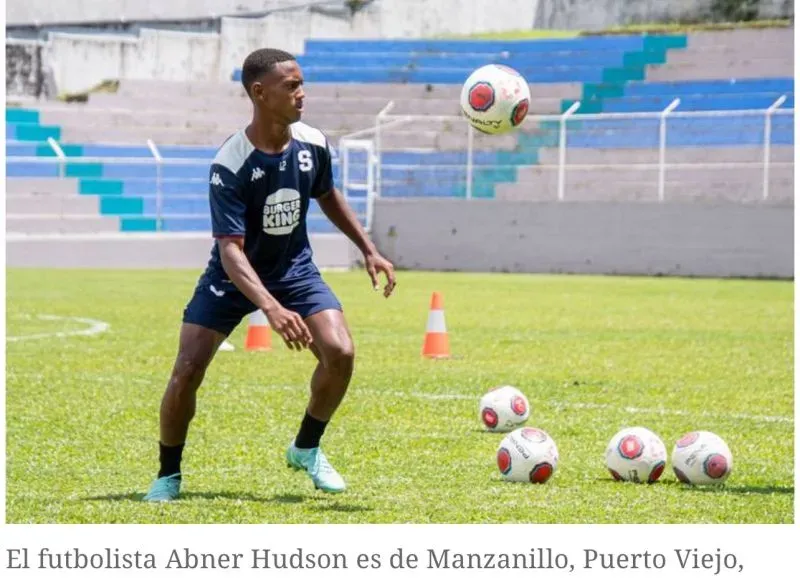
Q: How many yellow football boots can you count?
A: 0